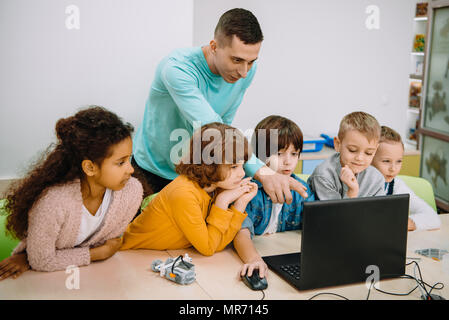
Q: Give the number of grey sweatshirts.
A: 1